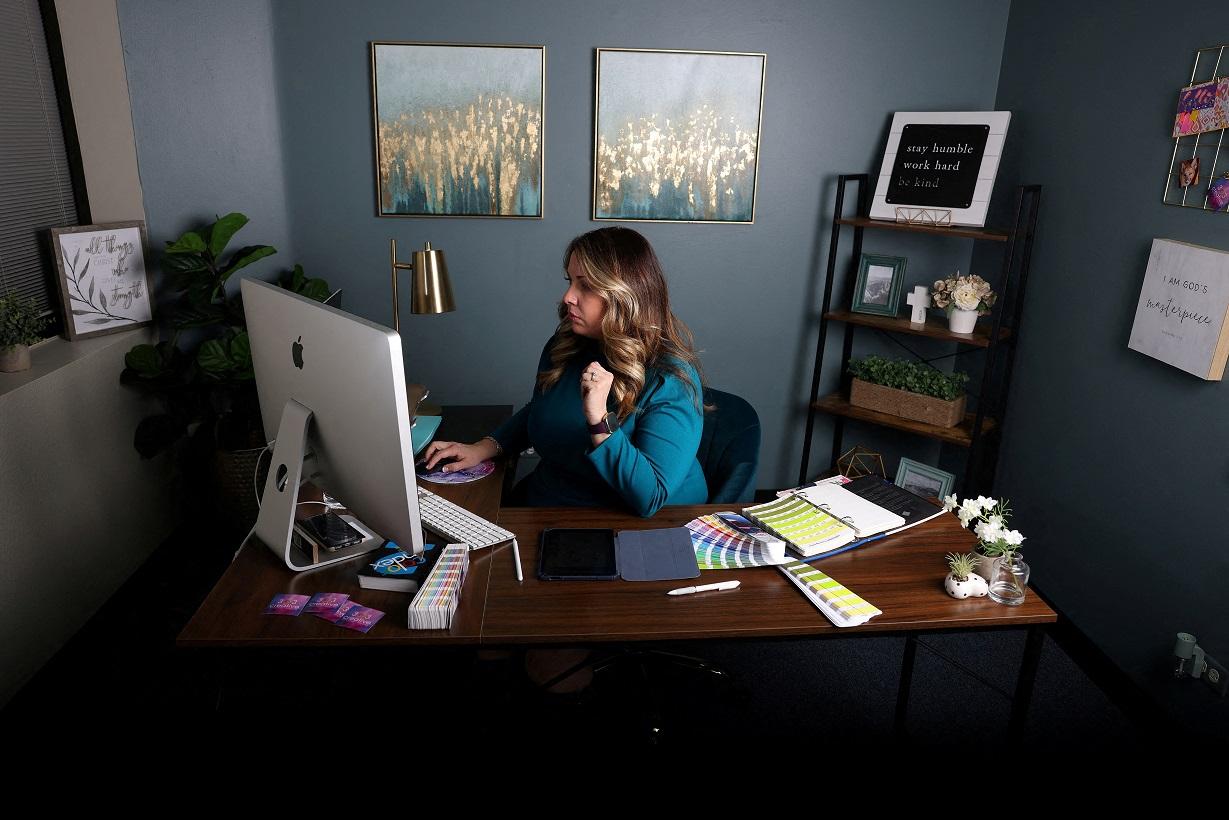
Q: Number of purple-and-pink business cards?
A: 4